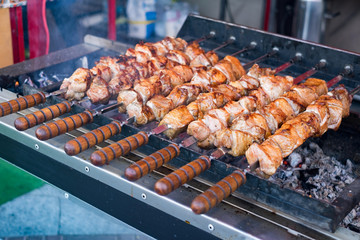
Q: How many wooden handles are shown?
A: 8